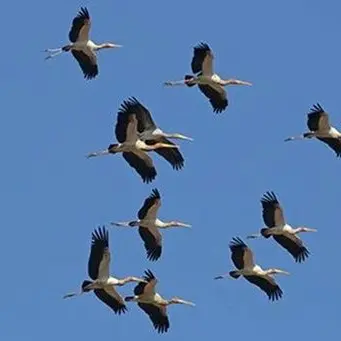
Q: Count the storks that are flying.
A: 10